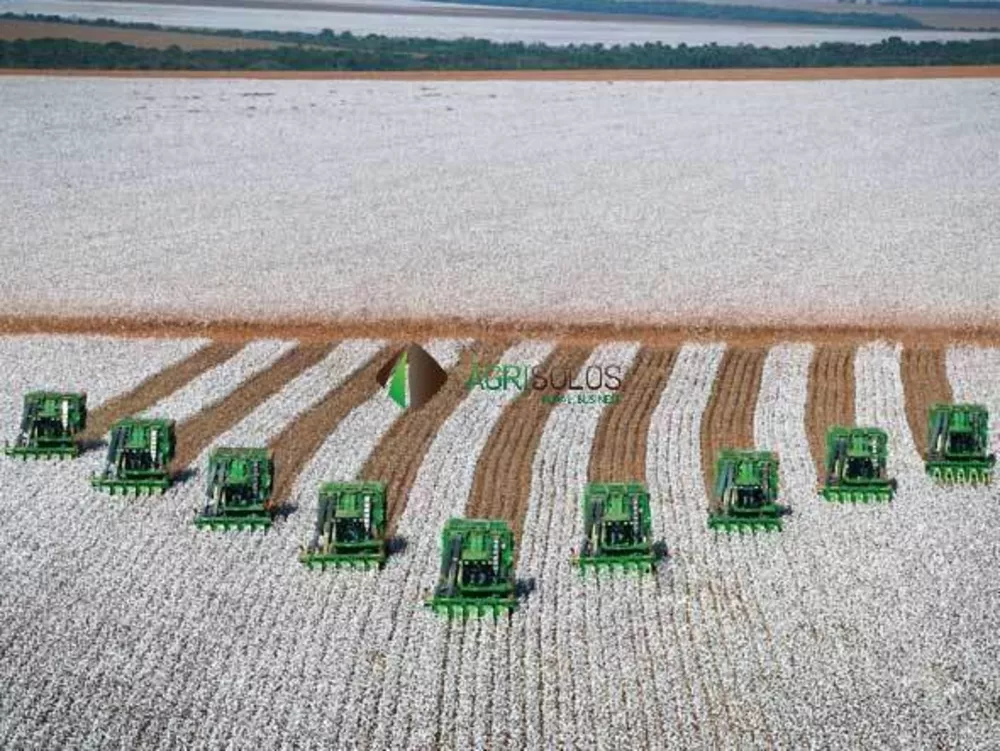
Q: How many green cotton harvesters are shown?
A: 9